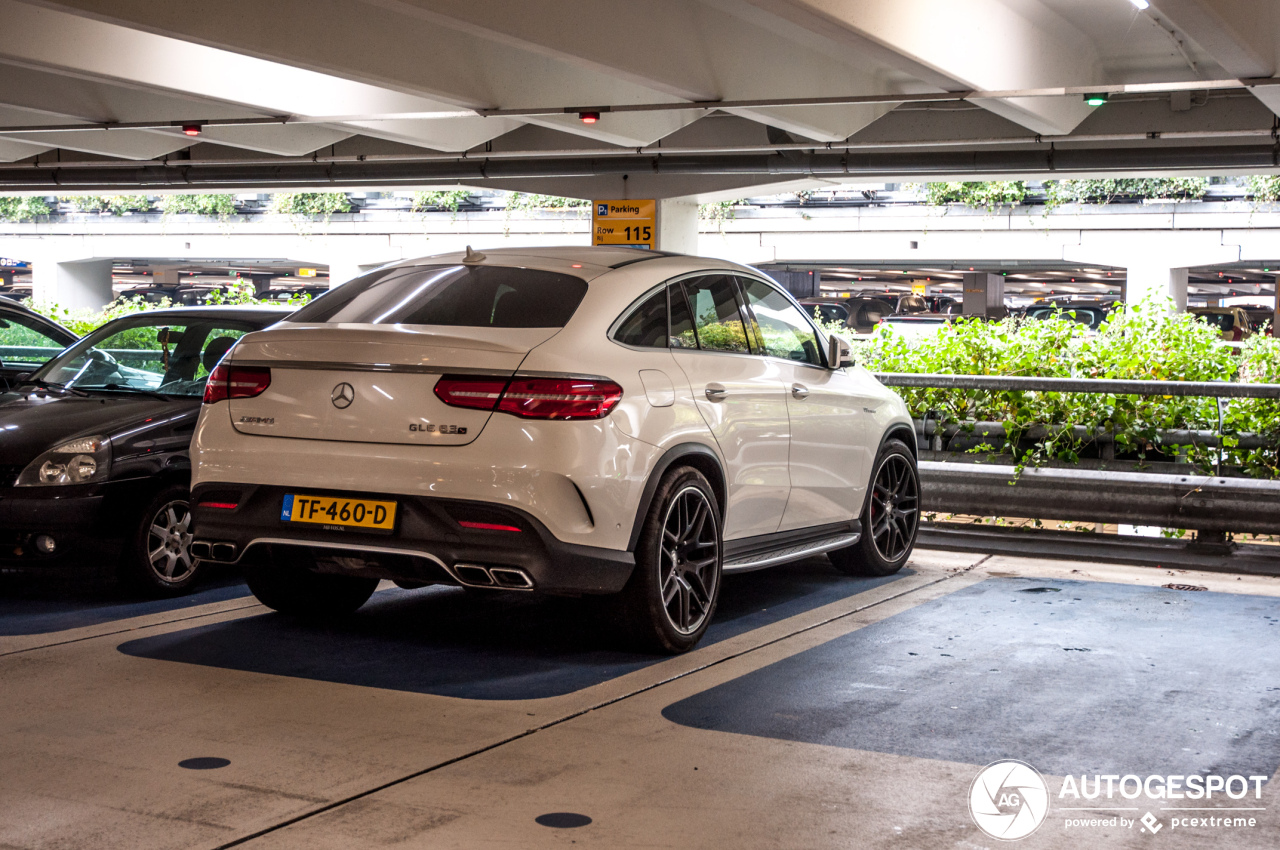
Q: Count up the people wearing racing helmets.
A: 0